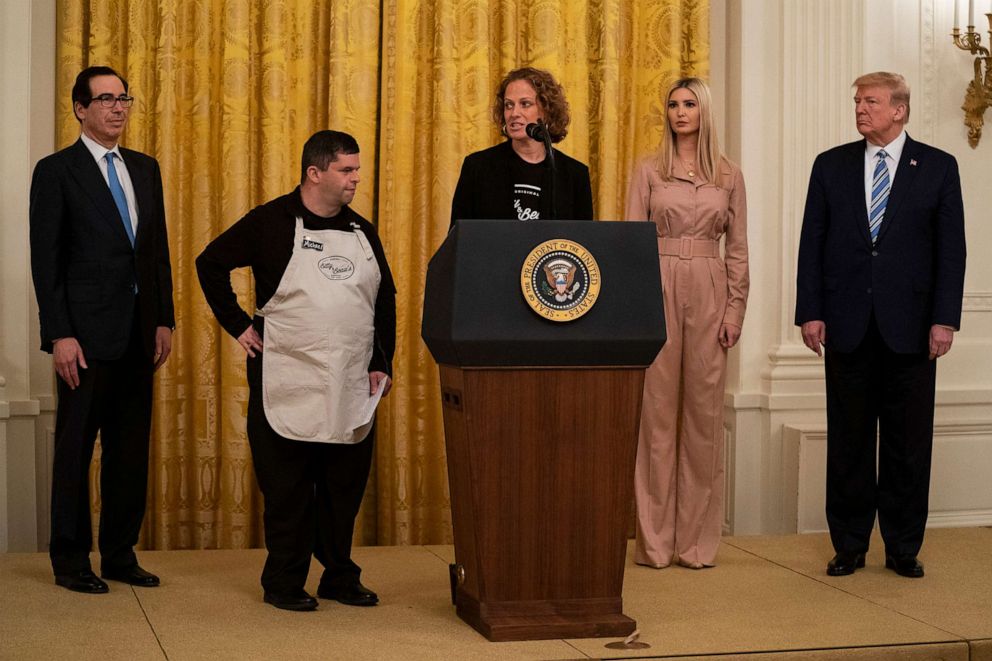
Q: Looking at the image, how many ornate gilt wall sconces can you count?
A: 1